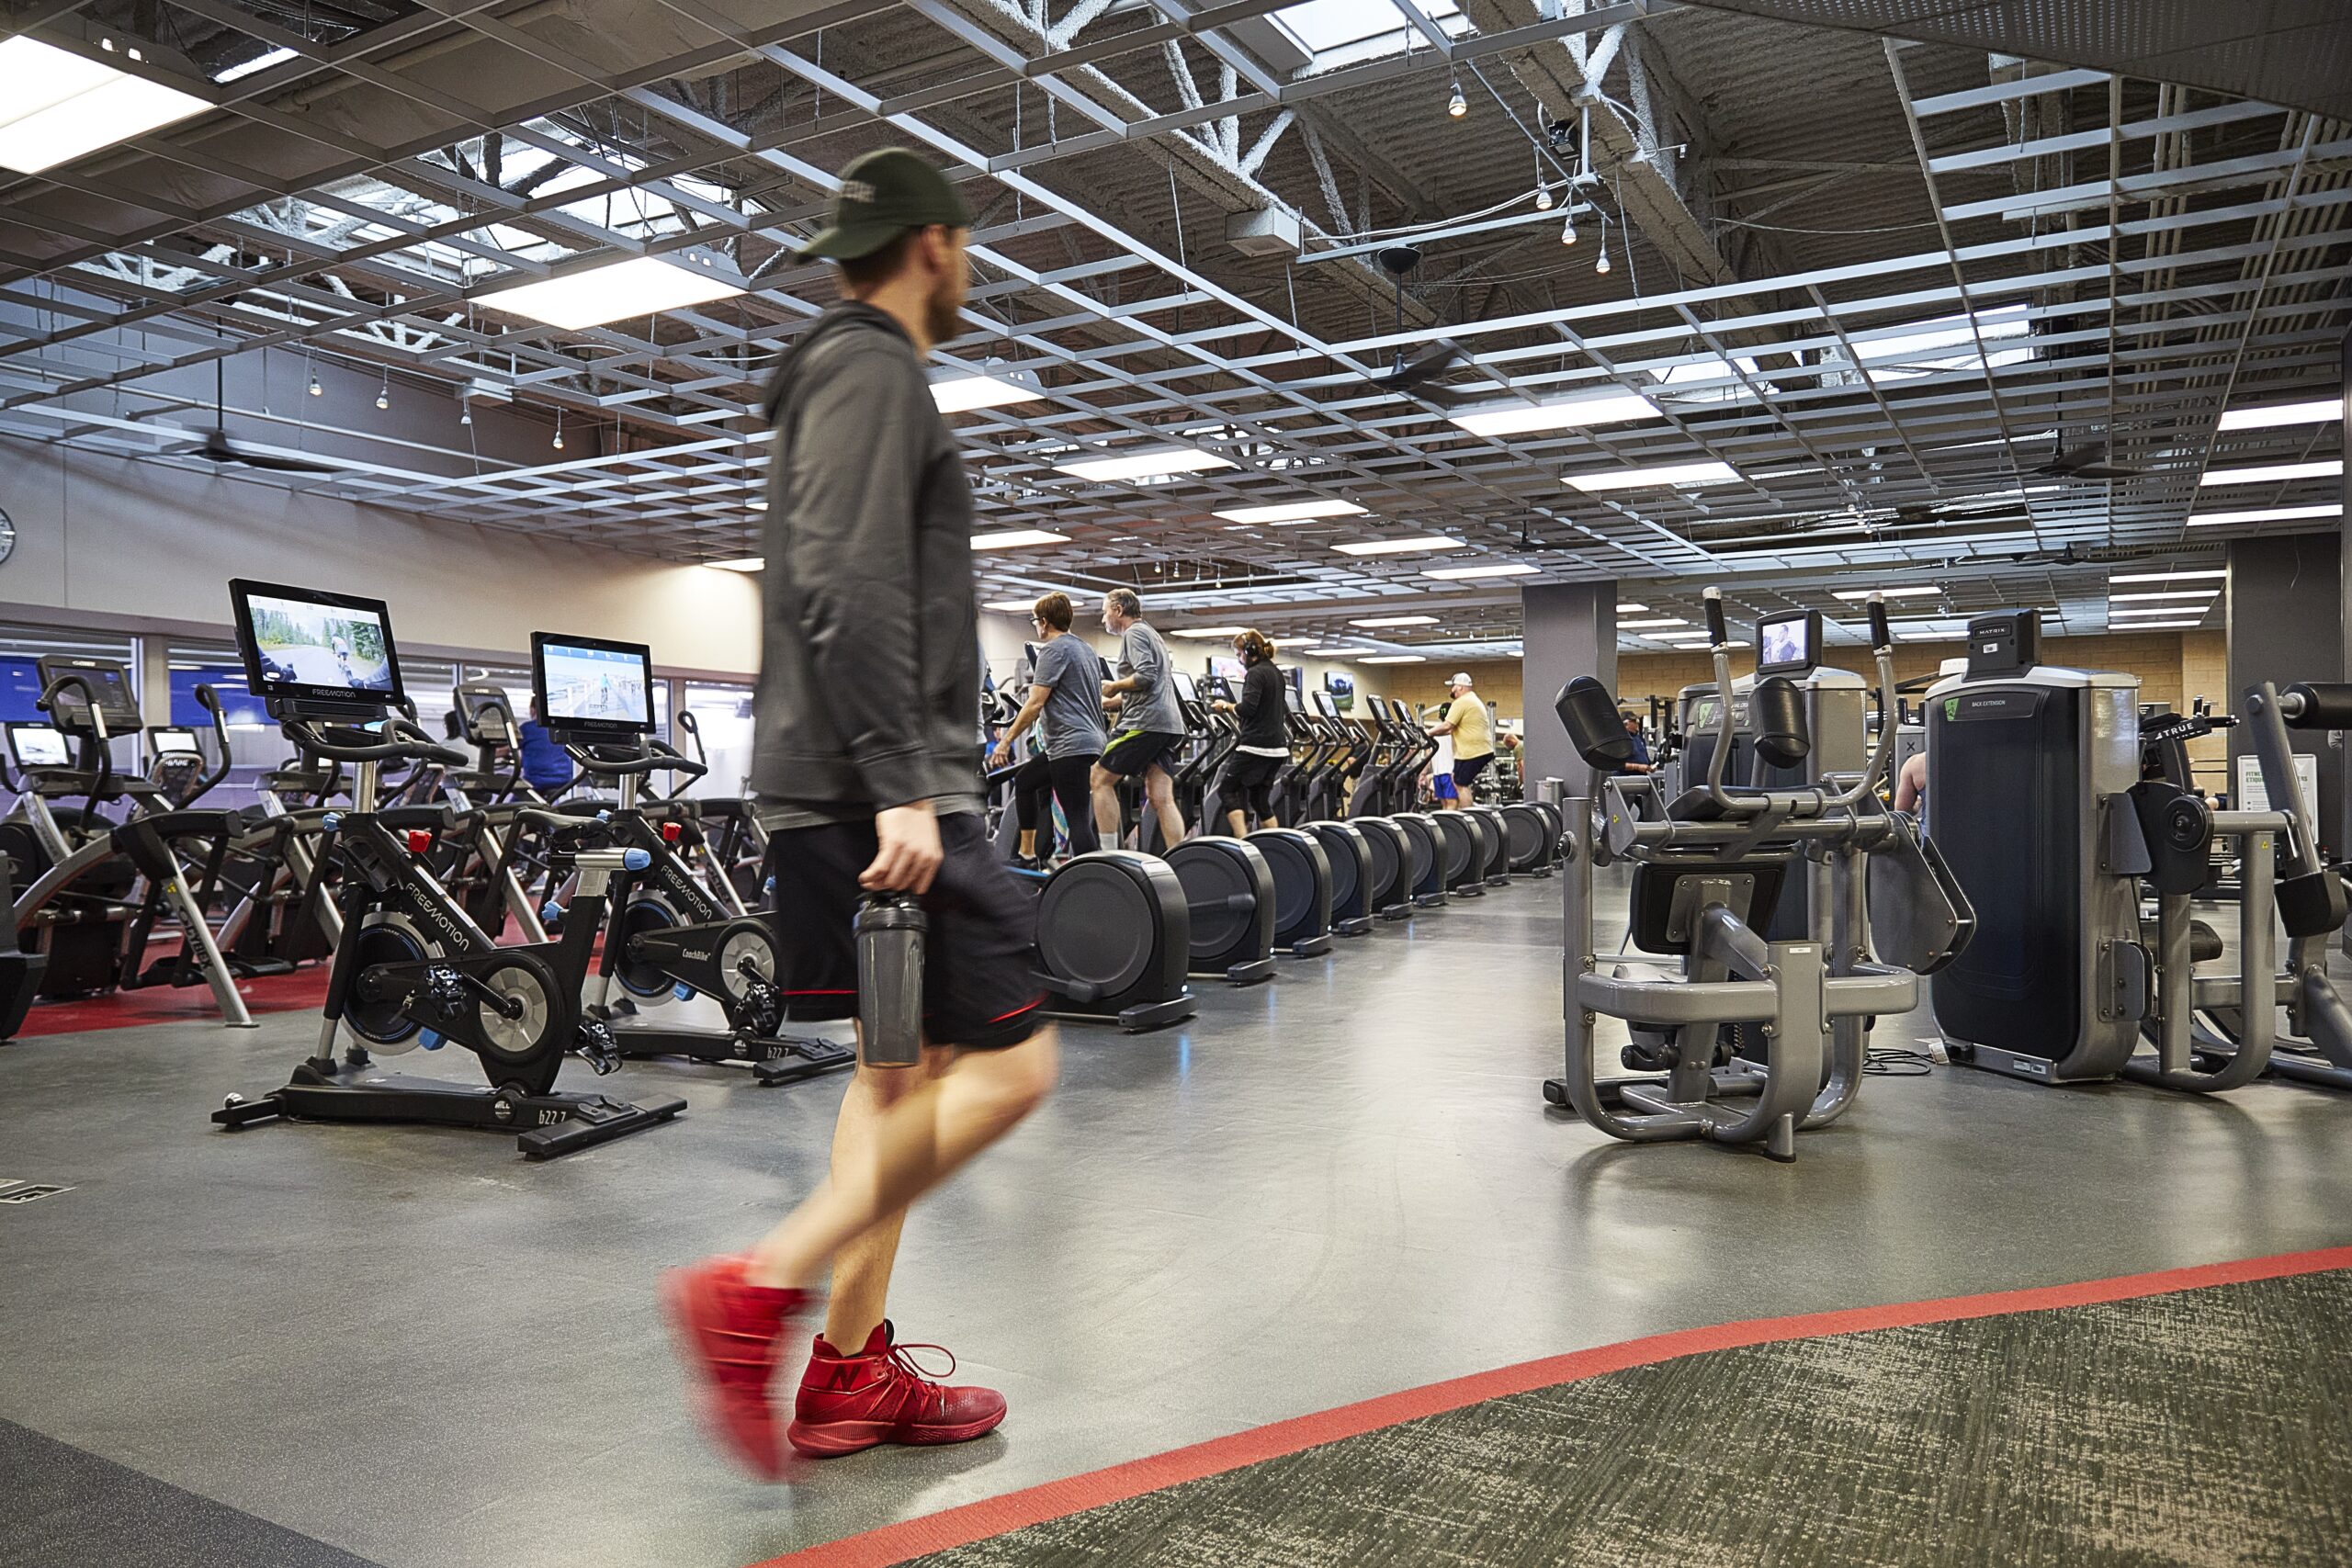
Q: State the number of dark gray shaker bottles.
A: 1